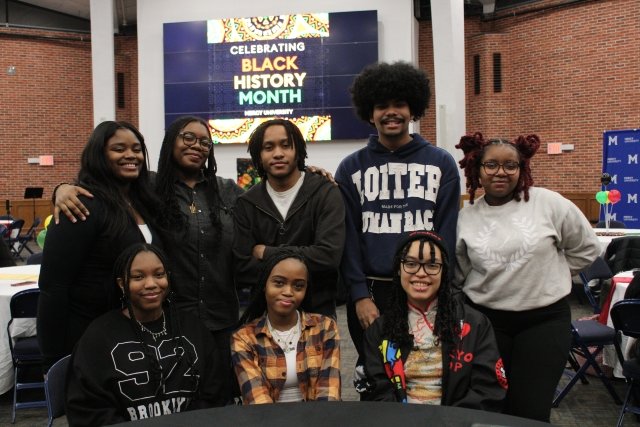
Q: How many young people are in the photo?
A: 8